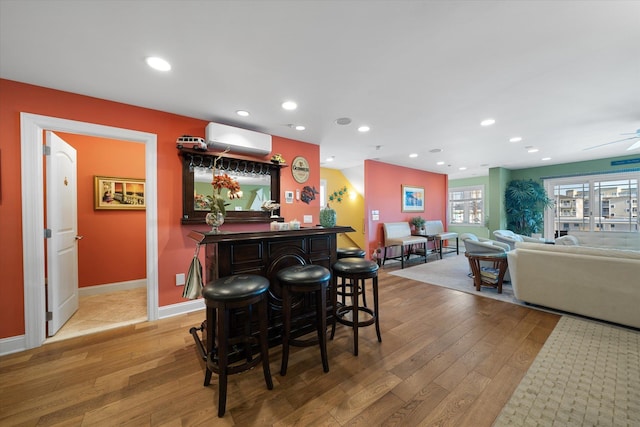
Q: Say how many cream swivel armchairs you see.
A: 2